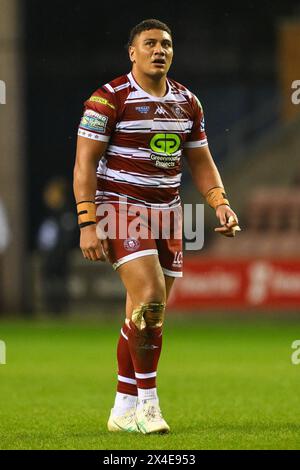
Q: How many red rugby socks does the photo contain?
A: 2